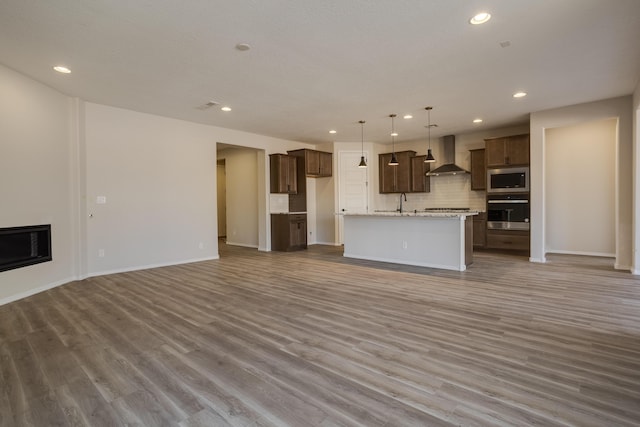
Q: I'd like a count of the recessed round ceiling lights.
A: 8